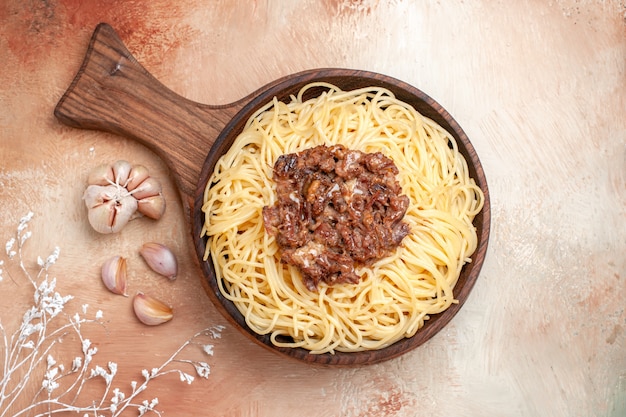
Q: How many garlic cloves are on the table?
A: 3